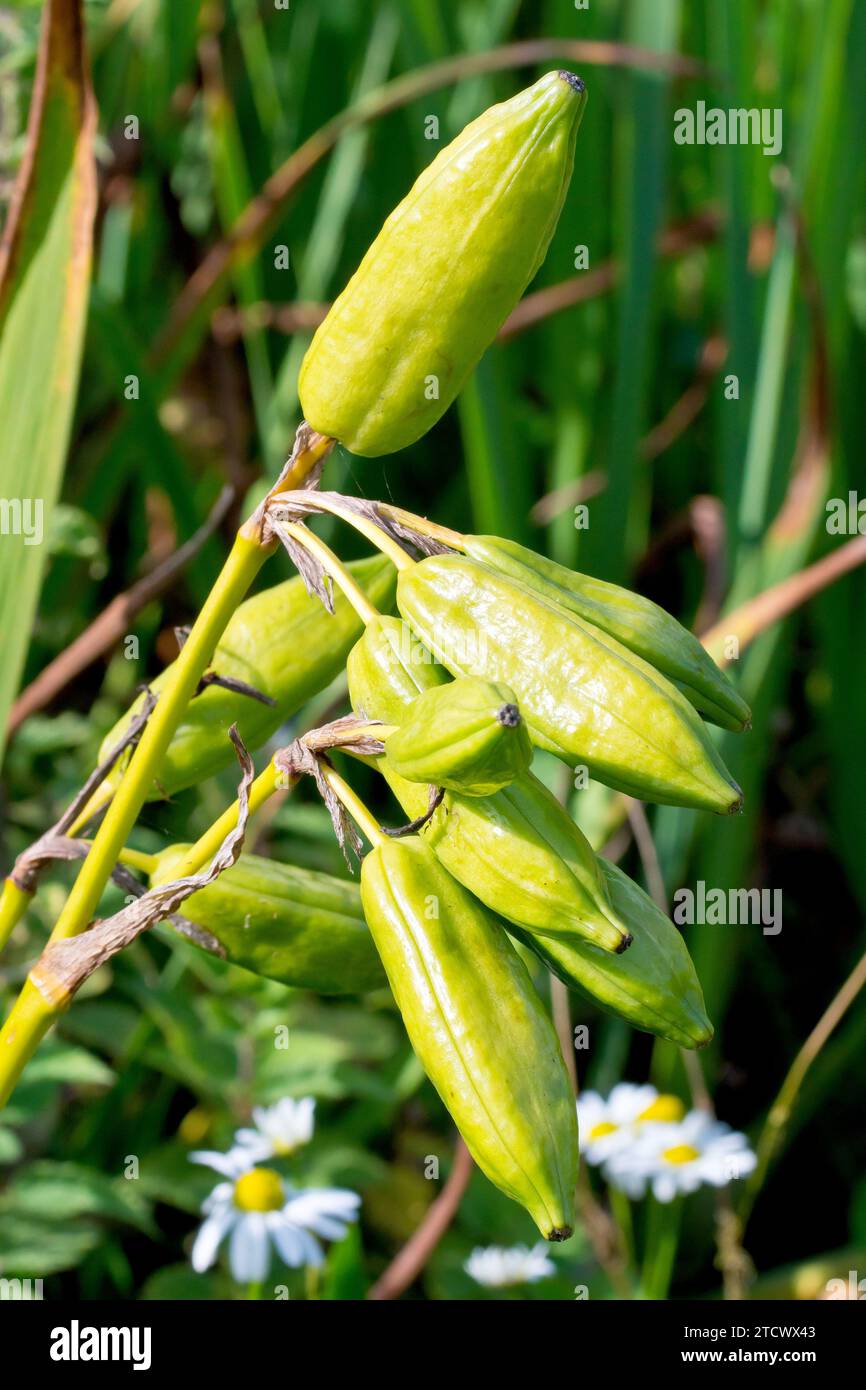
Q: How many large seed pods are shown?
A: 9